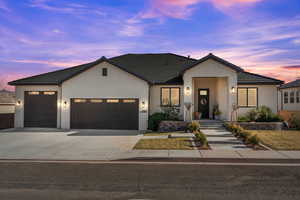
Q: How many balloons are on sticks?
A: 0